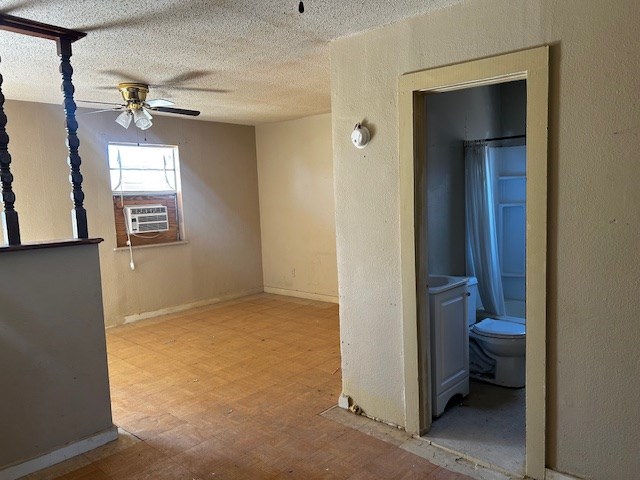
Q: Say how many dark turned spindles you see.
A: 2